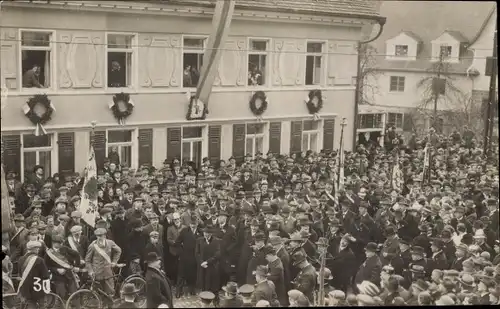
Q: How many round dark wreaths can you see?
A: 4